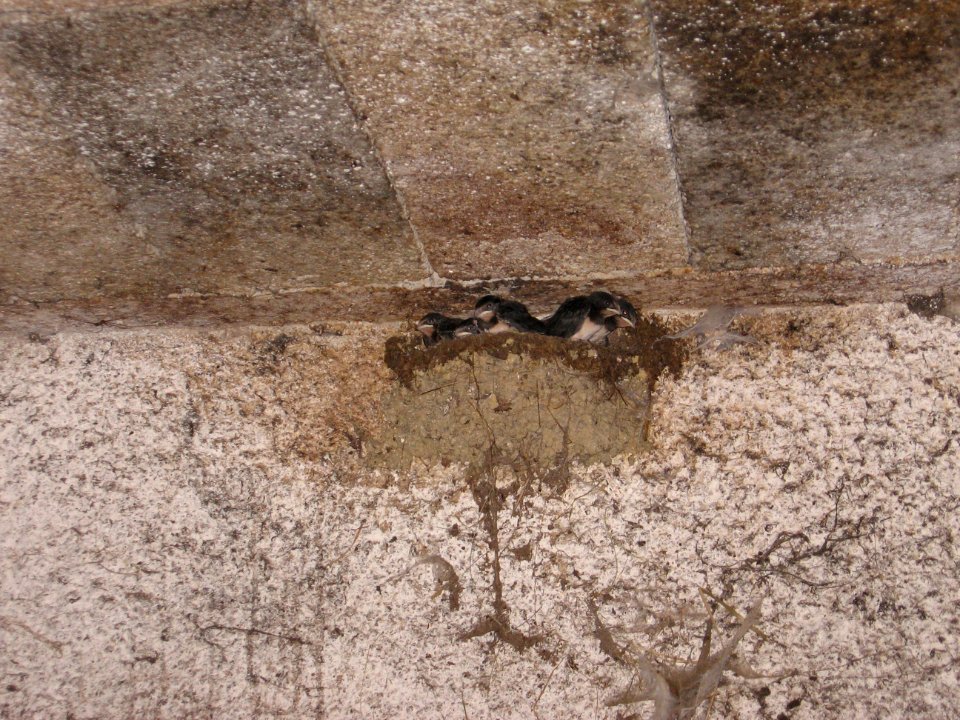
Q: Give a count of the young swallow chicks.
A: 5